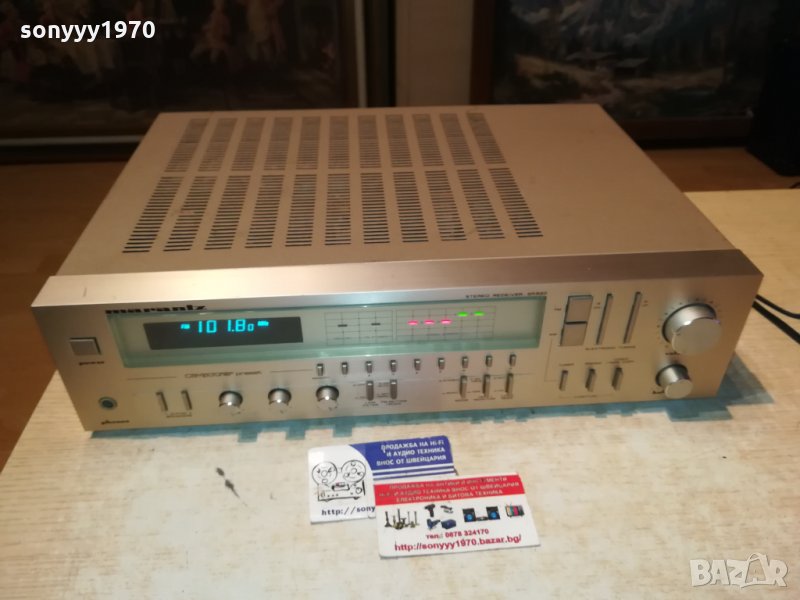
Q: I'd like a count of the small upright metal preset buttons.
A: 9